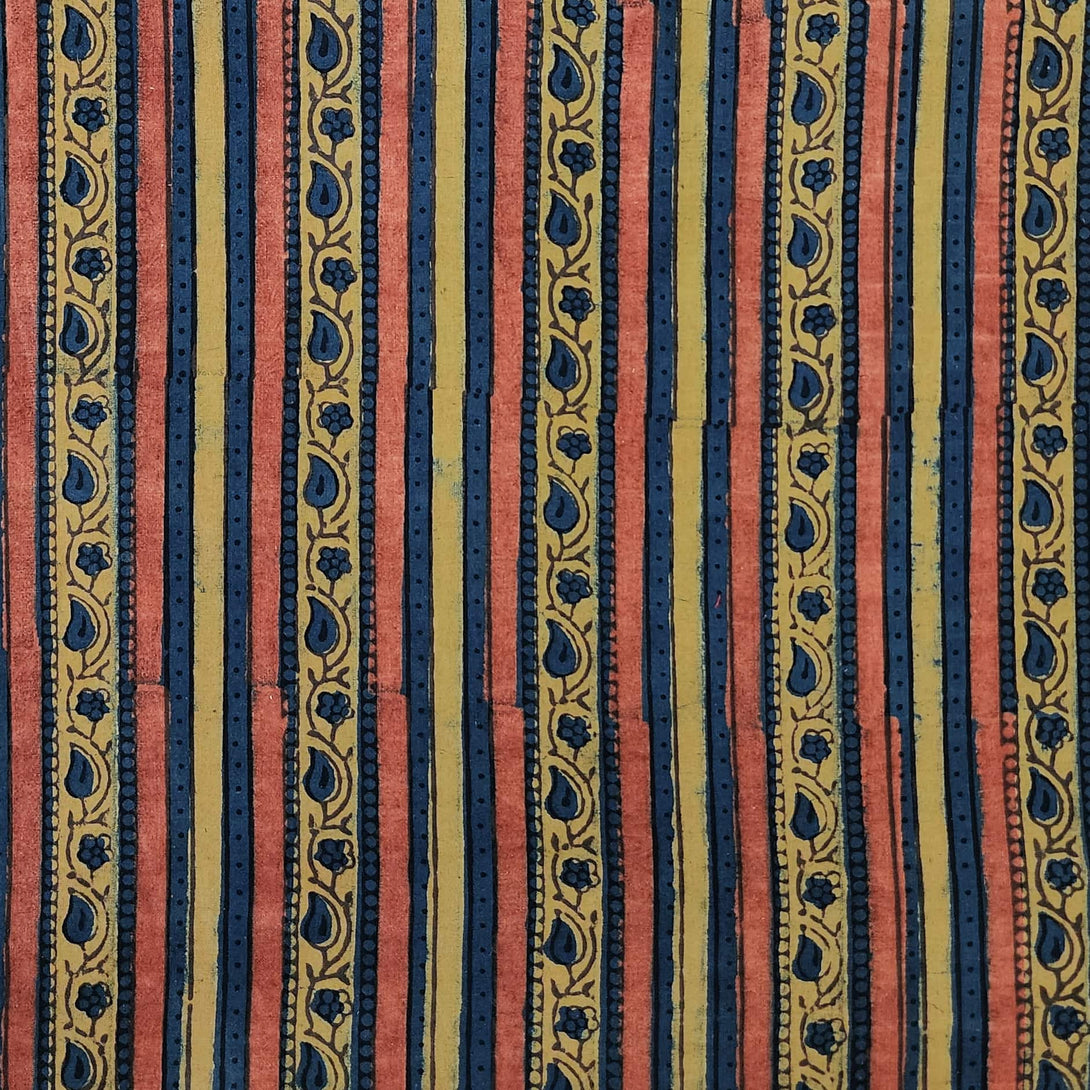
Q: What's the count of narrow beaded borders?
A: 10